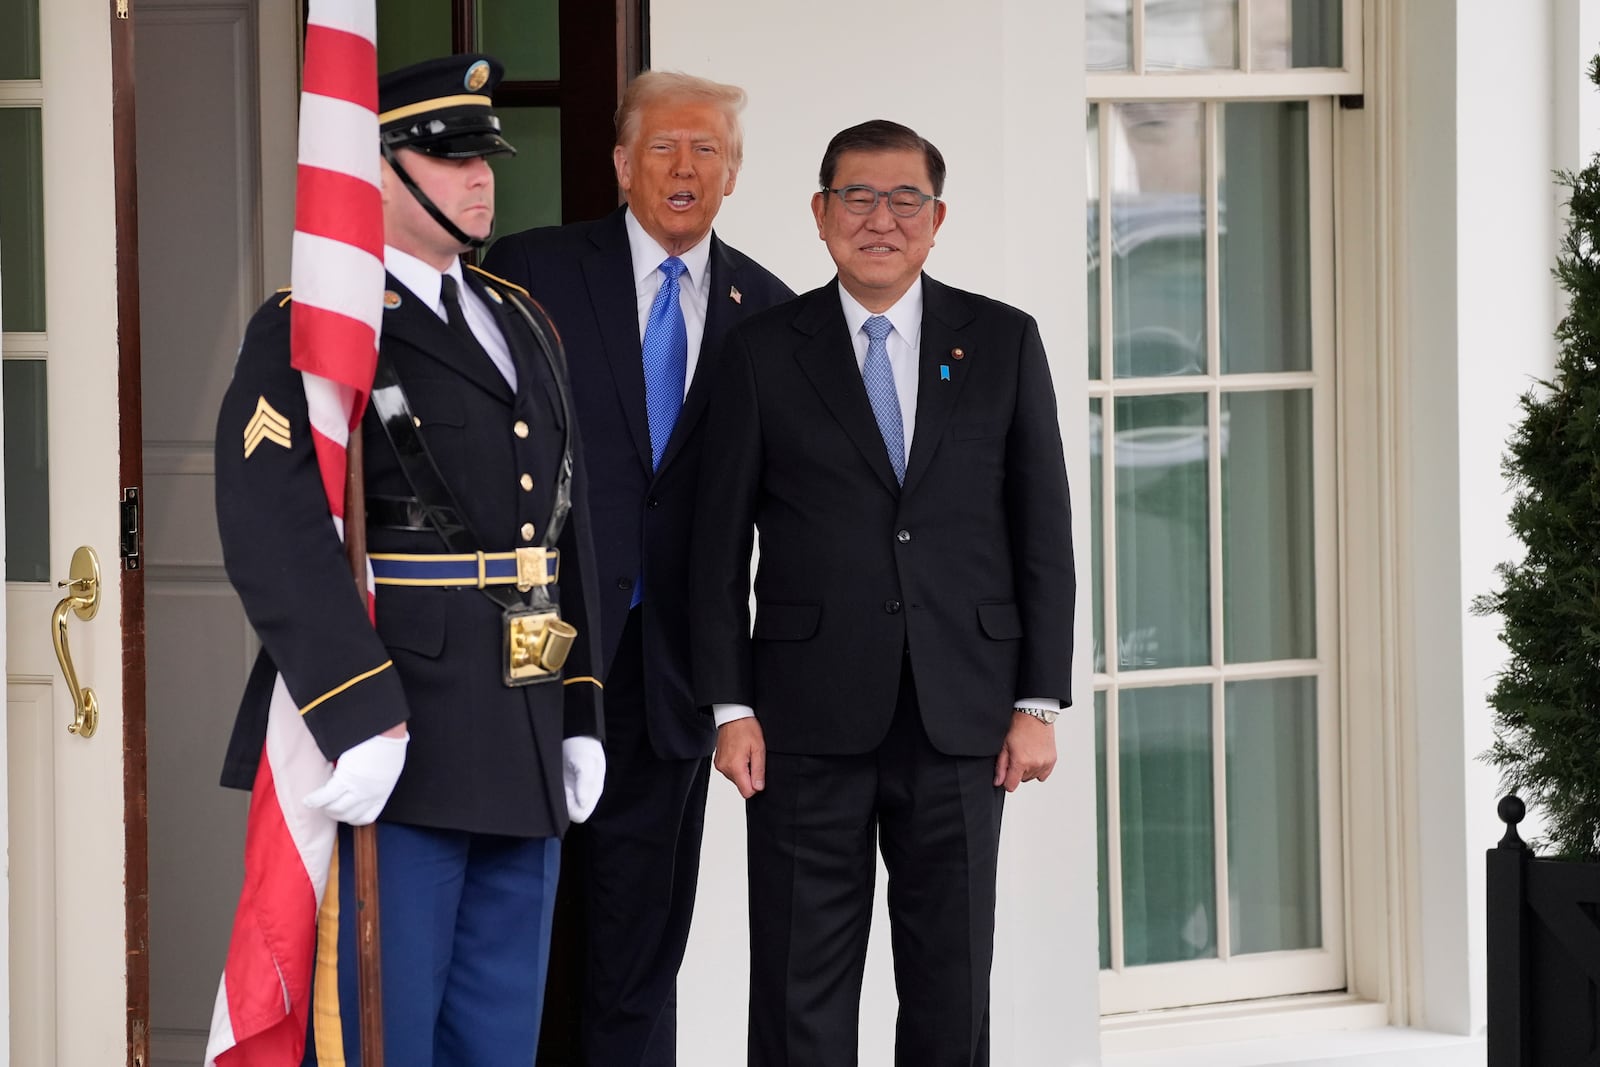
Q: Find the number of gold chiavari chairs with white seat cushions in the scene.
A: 0